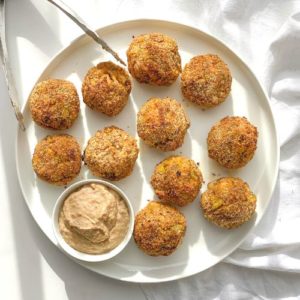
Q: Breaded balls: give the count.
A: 11